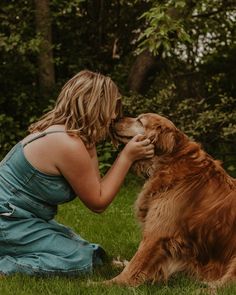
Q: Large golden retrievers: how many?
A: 1